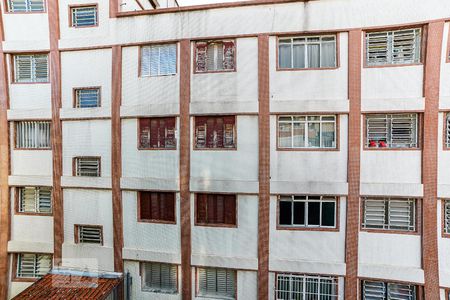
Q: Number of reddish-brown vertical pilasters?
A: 7